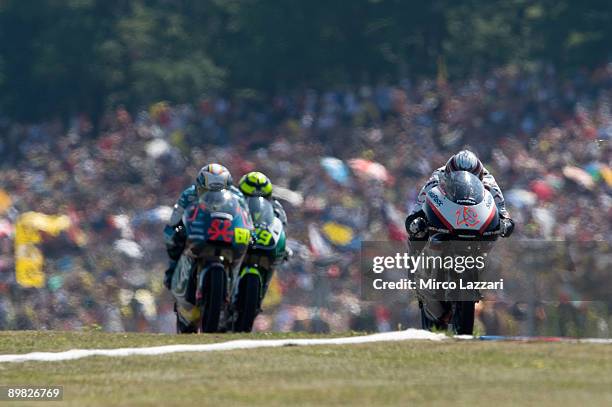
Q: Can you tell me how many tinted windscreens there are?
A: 3